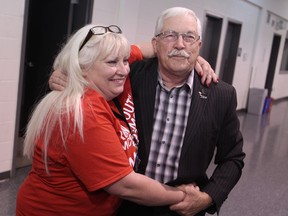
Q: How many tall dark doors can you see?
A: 4